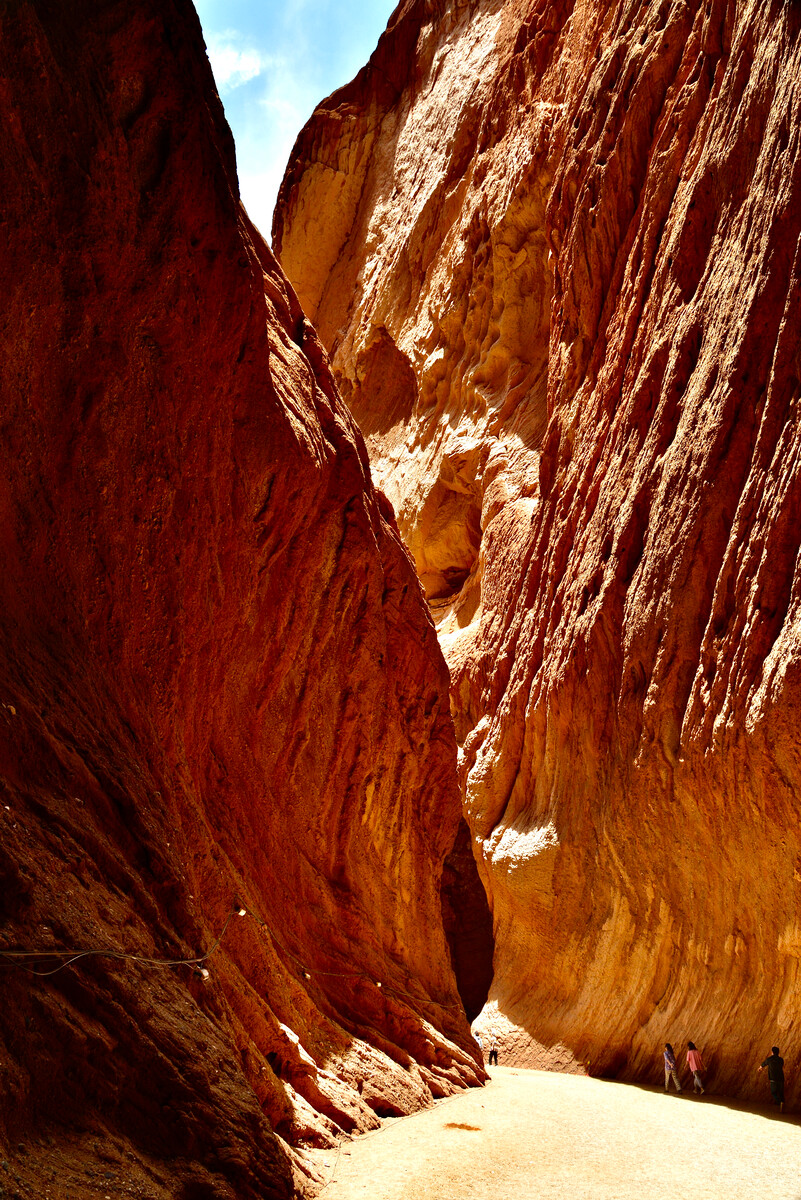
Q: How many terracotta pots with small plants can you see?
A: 0